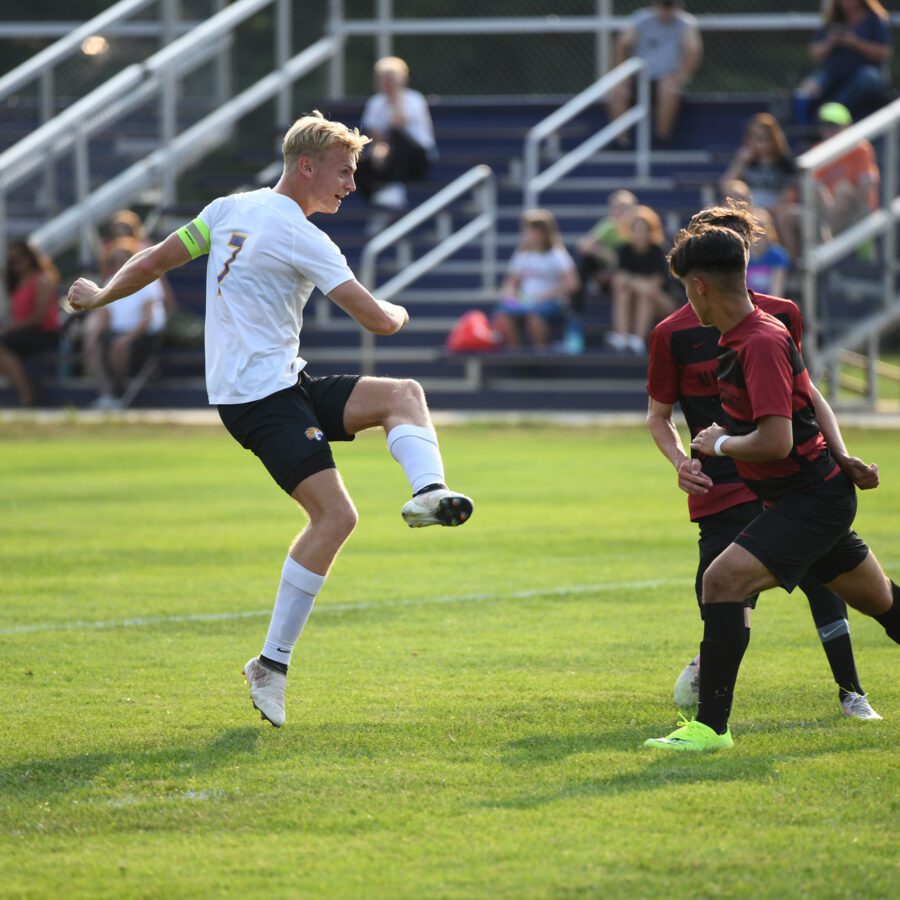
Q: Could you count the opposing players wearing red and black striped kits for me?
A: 2